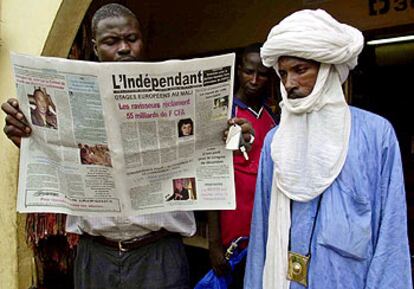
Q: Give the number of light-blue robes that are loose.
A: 1